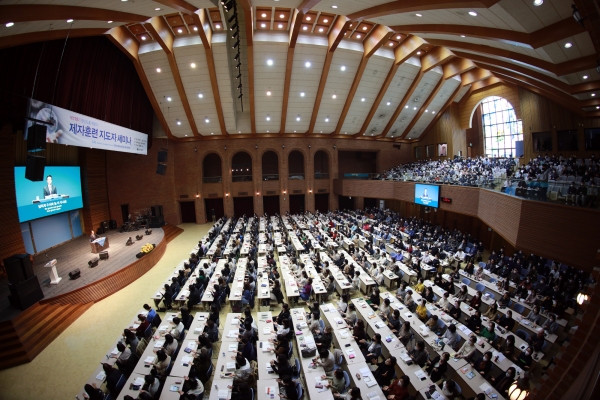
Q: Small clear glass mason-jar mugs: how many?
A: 0